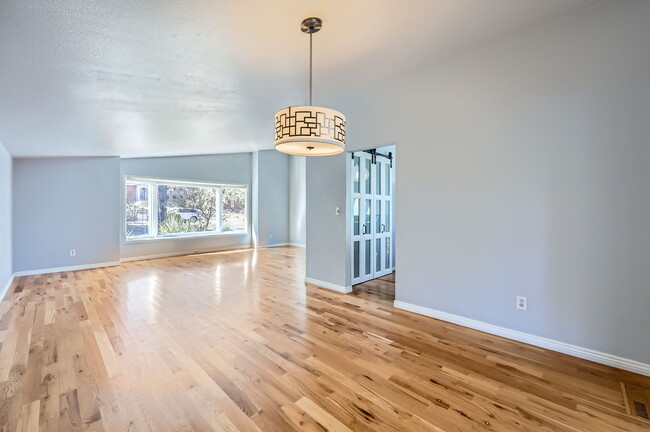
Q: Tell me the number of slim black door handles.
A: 2